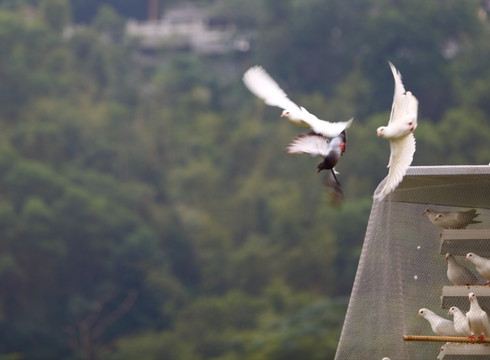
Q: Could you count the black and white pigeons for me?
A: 1